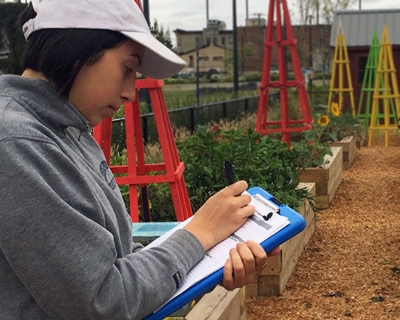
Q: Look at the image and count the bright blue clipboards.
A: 1